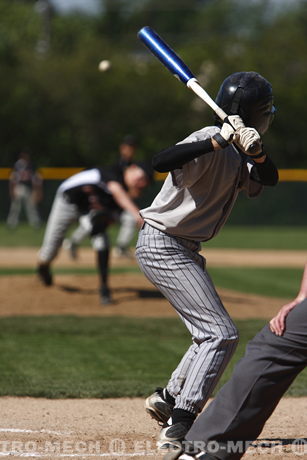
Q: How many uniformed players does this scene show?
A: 4